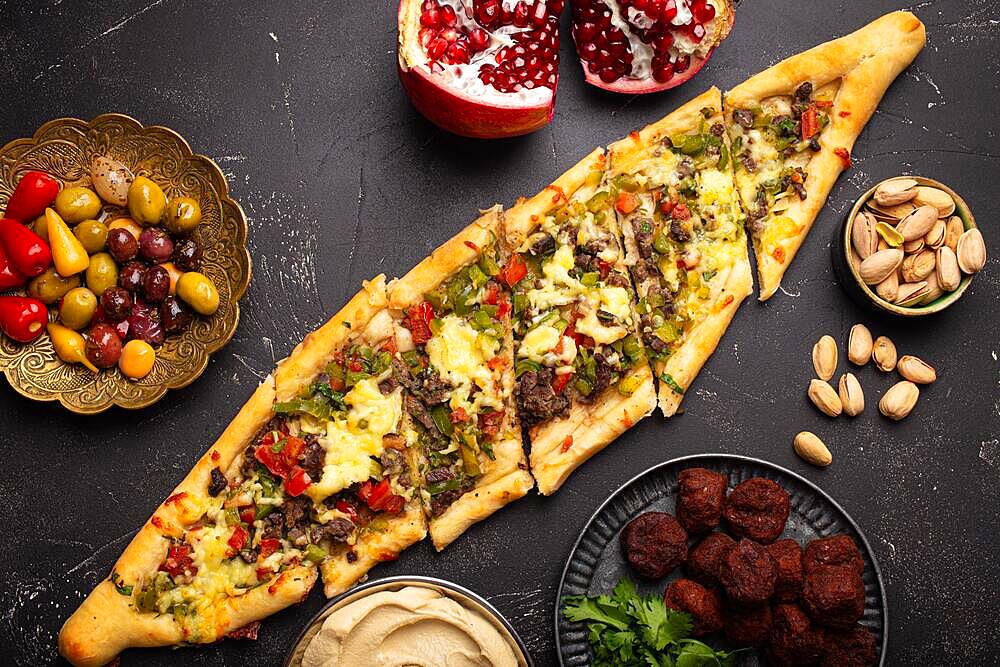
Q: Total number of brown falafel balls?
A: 12